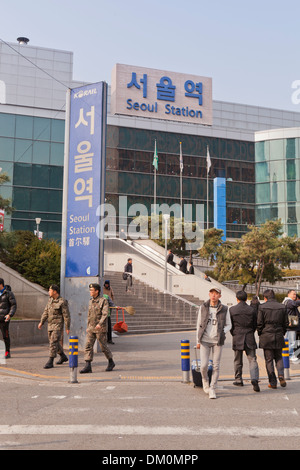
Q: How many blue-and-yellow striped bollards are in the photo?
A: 3